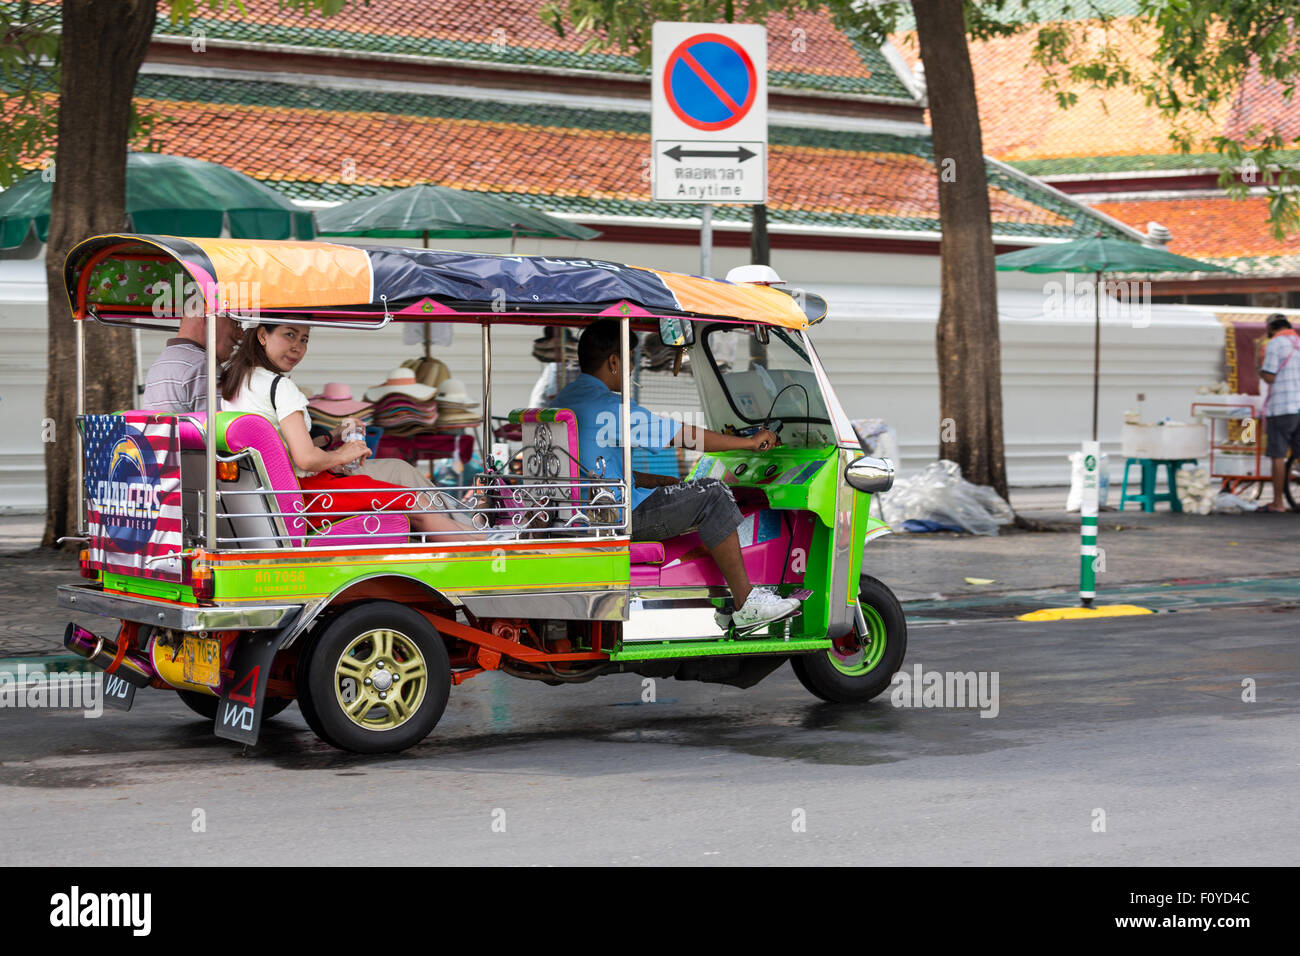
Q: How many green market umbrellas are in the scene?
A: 3